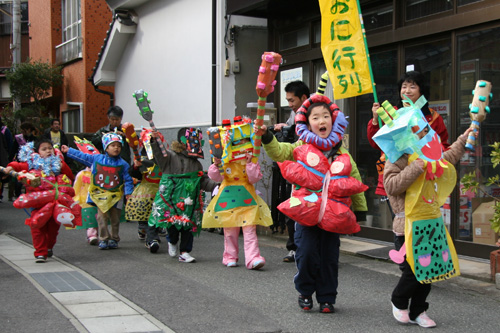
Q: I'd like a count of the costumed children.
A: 8